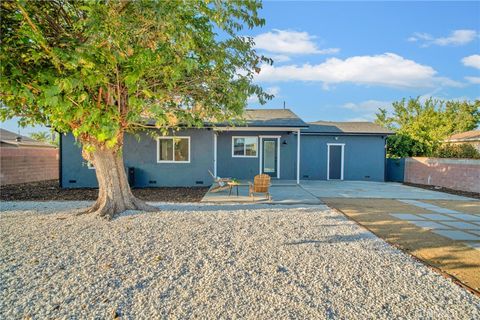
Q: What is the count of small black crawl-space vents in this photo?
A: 5